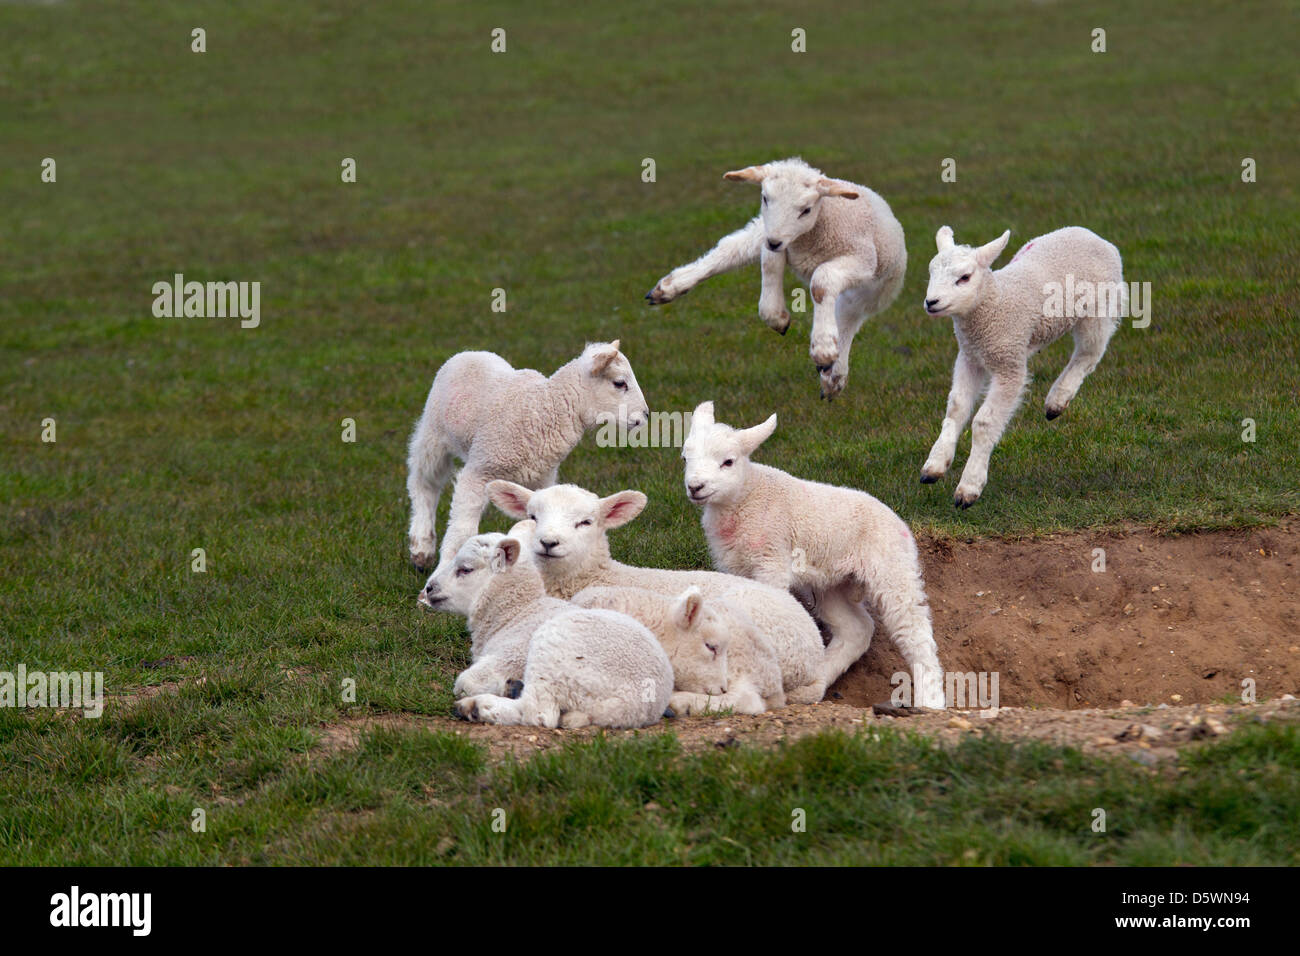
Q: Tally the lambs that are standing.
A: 2